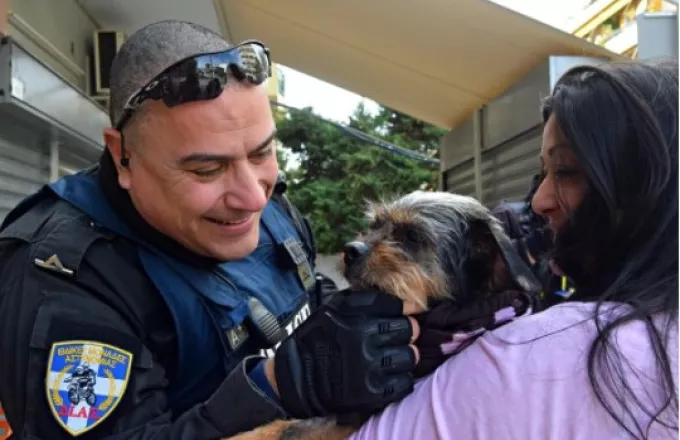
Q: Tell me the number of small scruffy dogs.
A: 1